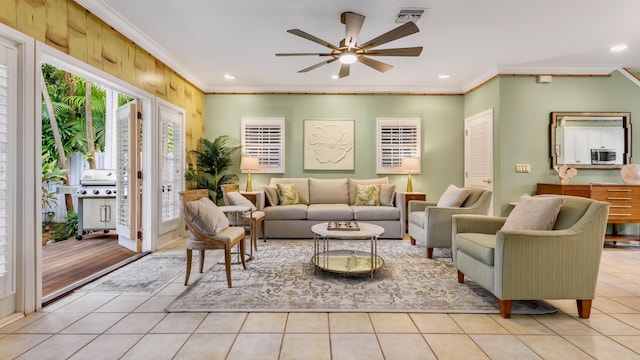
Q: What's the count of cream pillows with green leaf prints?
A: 2